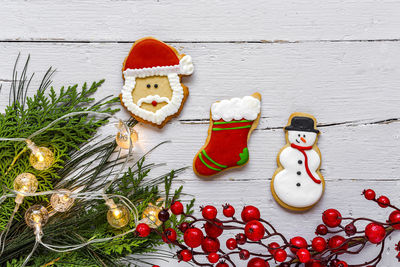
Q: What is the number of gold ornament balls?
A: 7